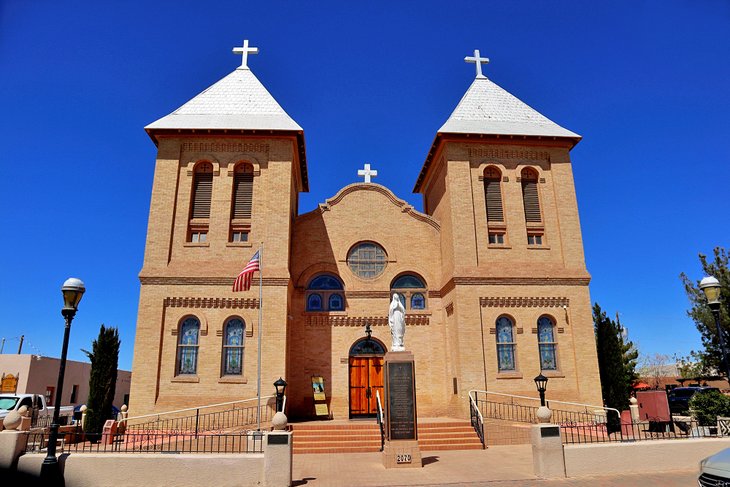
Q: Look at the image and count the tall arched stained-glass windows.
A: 4